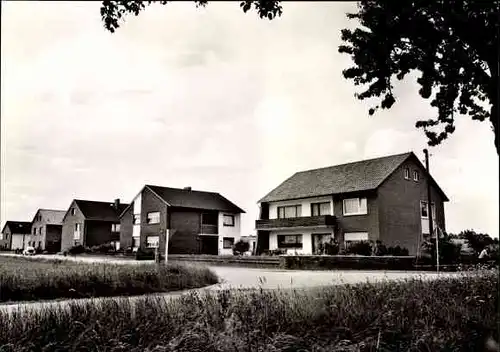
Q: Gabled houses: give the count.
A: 5